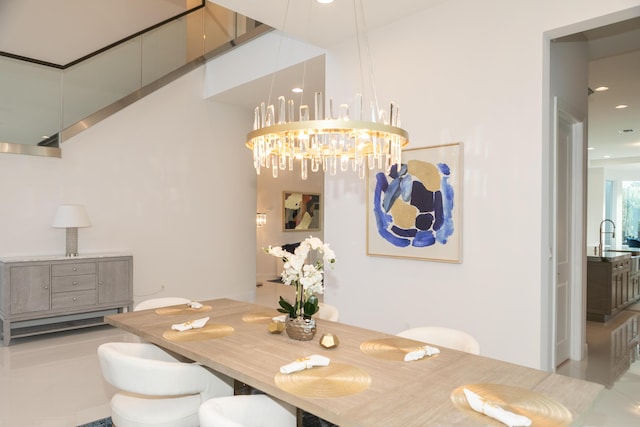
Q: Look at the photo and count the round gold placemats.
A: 6